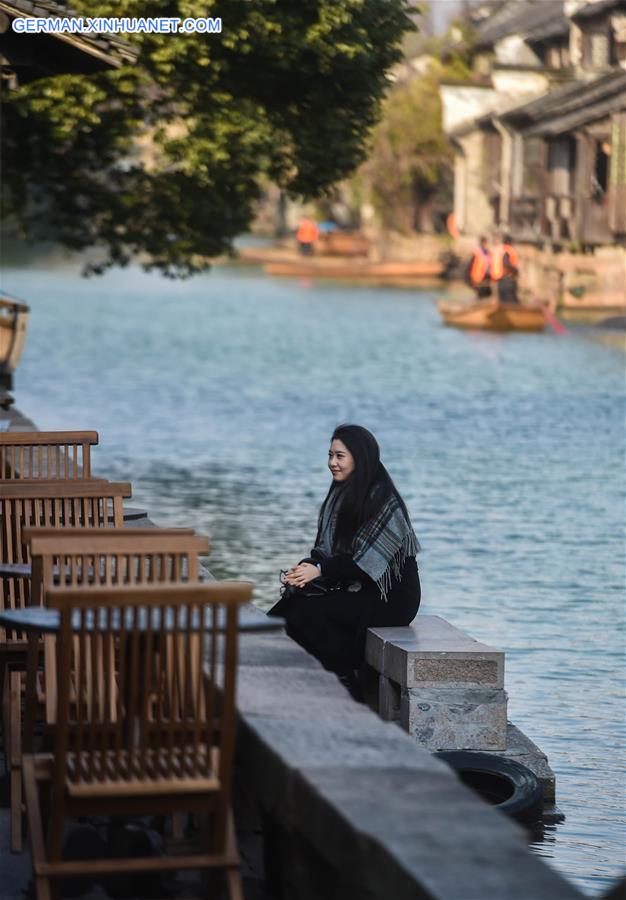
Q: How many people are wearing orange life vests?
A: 3